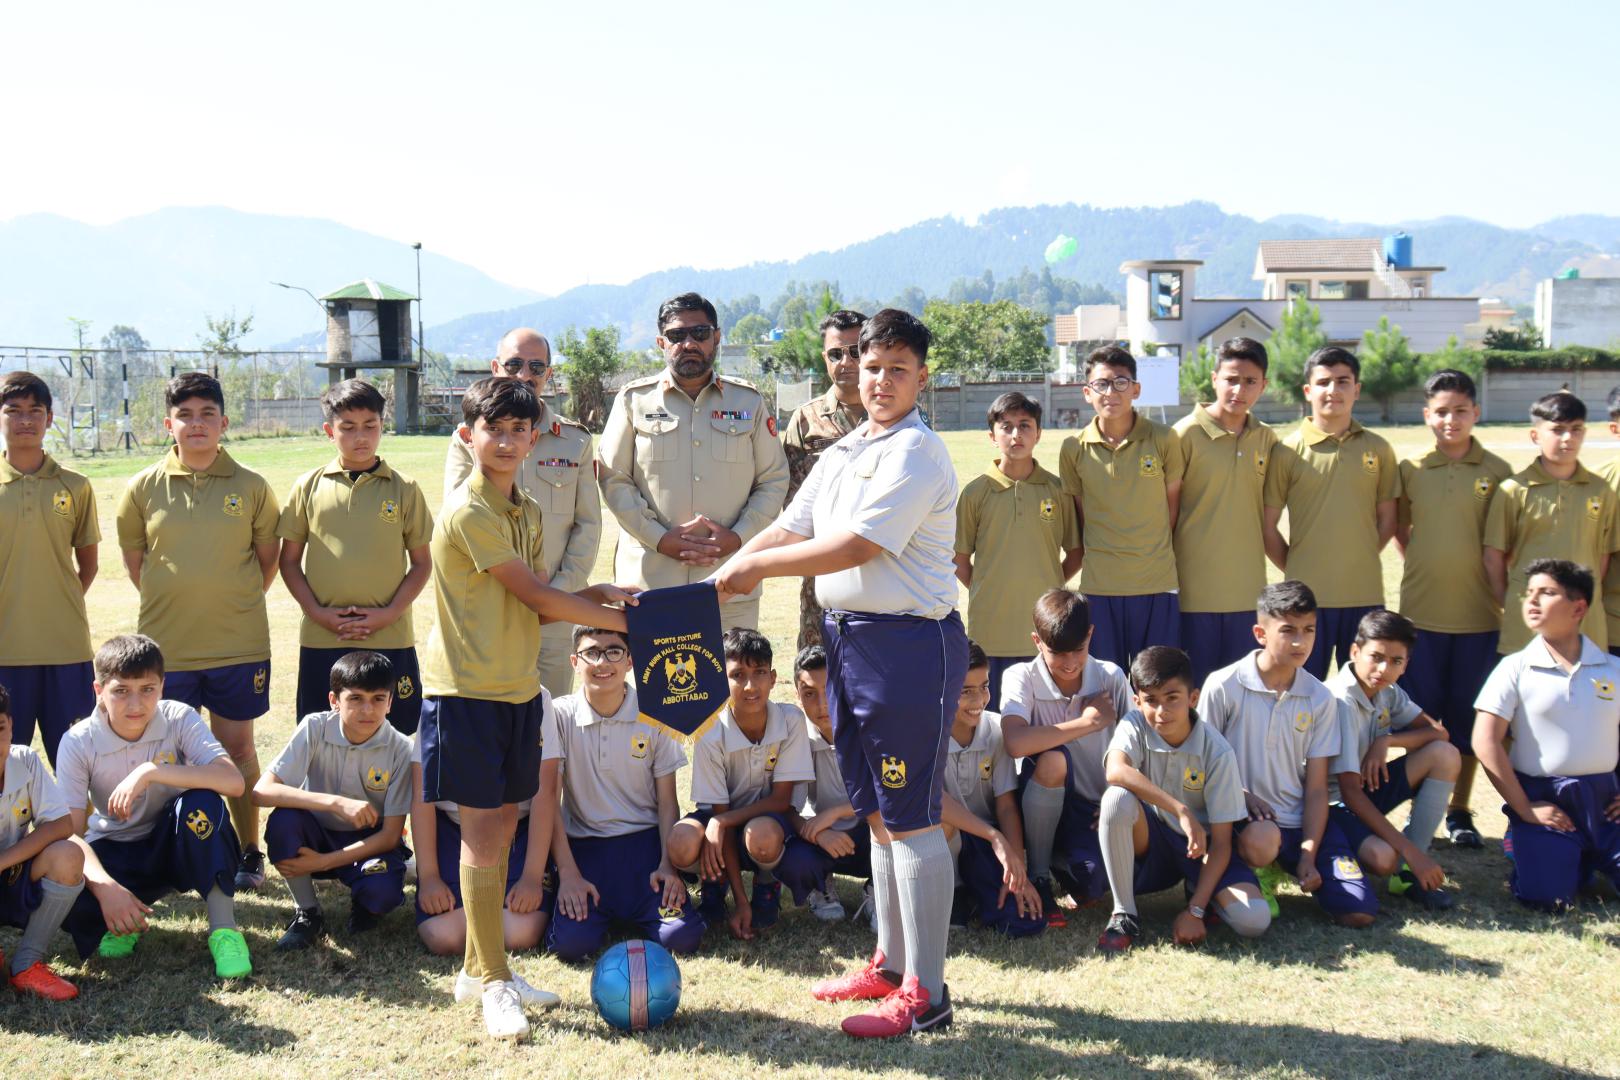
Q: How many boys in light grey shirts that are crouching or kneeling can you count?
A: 13